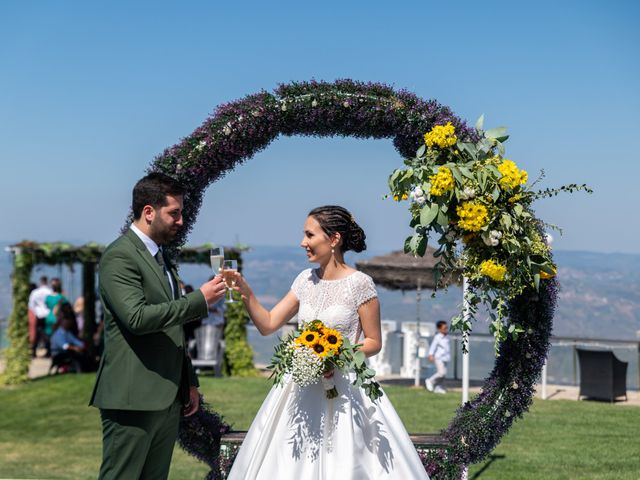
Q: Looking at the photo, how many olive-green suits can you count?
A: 1